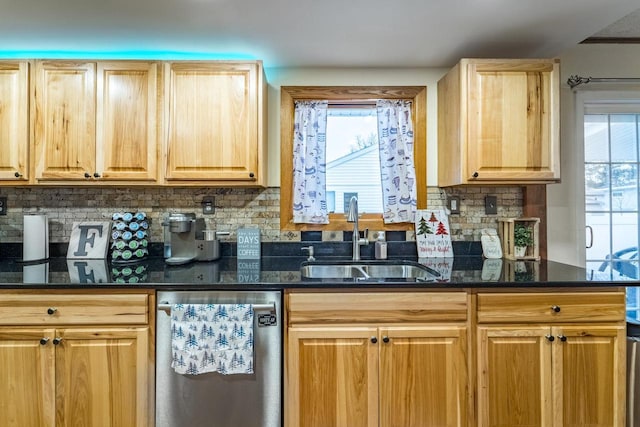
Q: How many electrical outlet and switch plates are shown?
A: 4